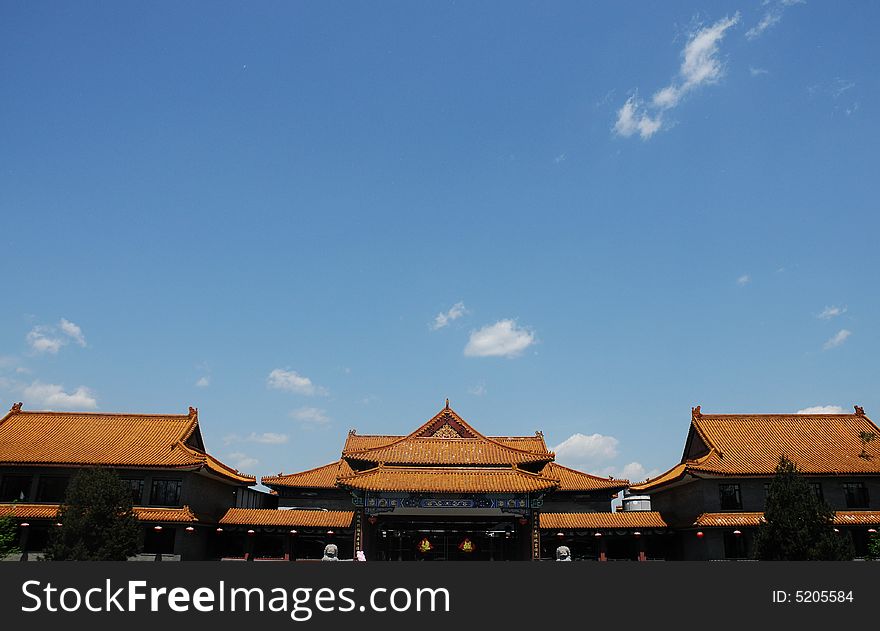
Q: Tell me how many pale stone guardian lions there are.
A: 2